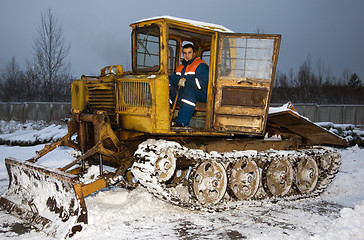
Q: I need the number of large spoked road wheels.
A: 4